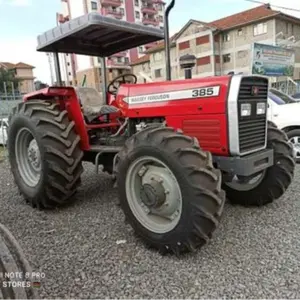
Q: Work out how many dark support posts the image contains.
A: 2